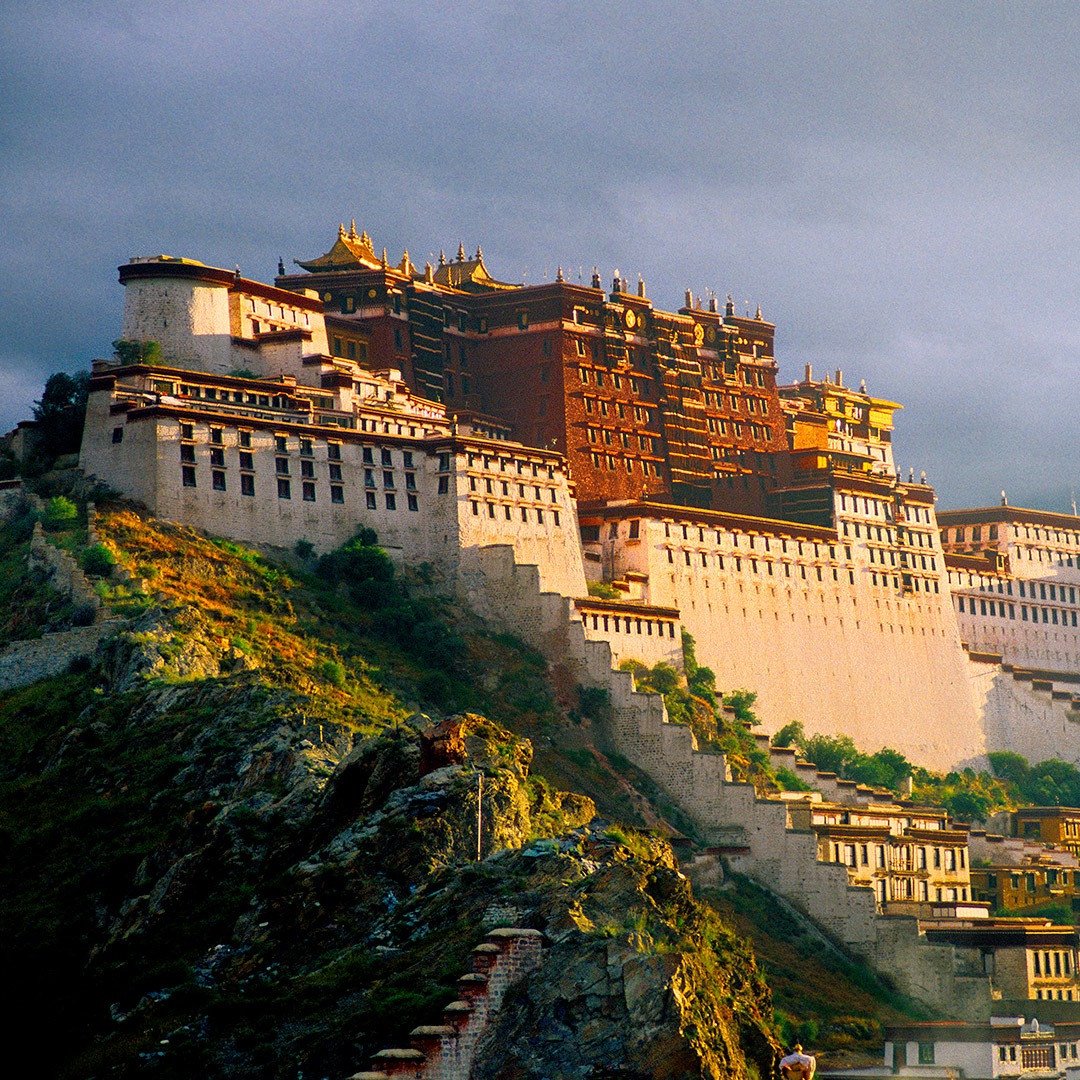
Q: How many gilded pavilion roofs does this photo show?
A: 2